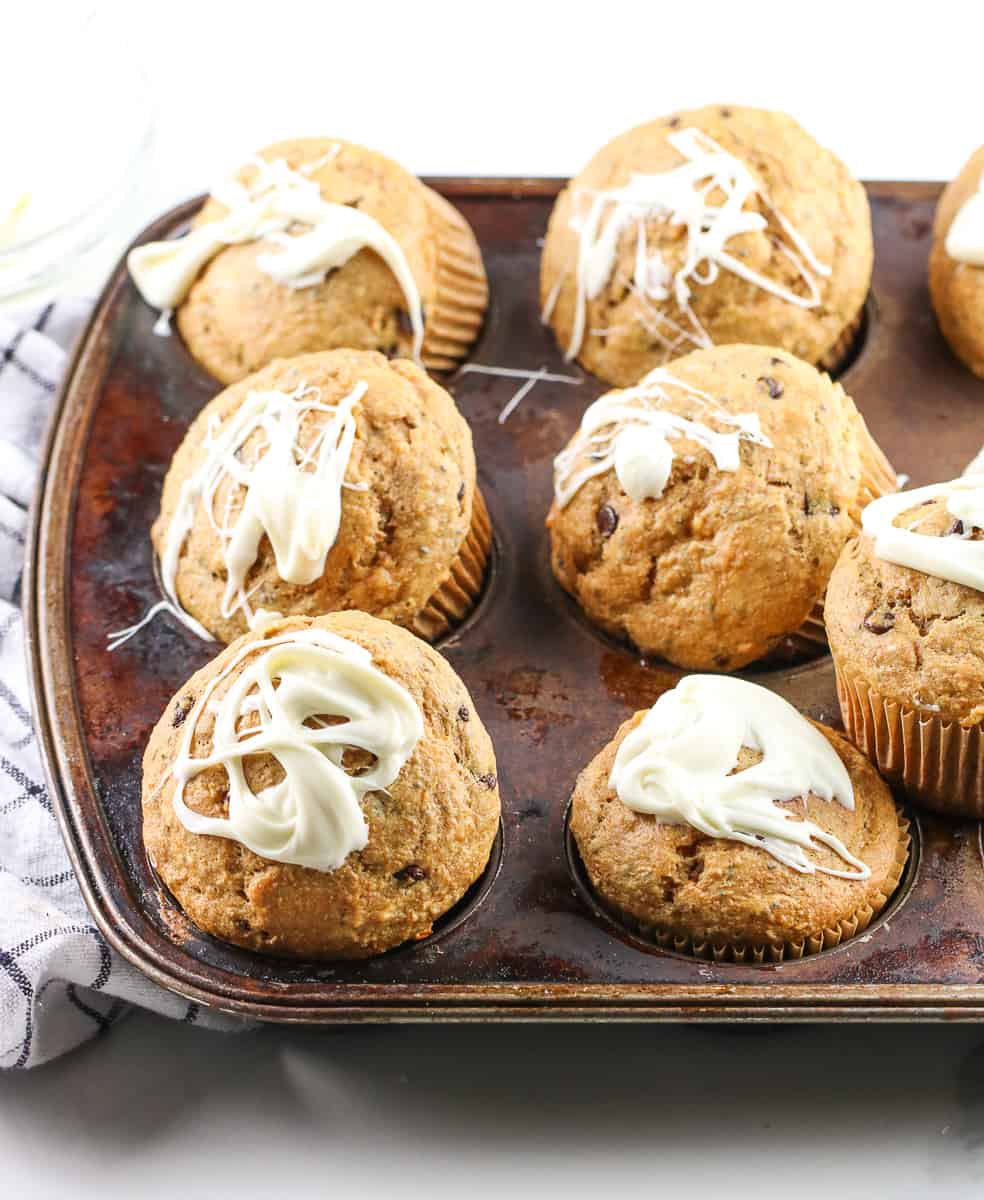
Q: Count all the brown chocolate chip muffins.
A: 8